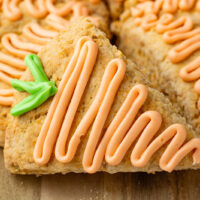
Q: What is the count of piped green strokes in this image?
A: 3